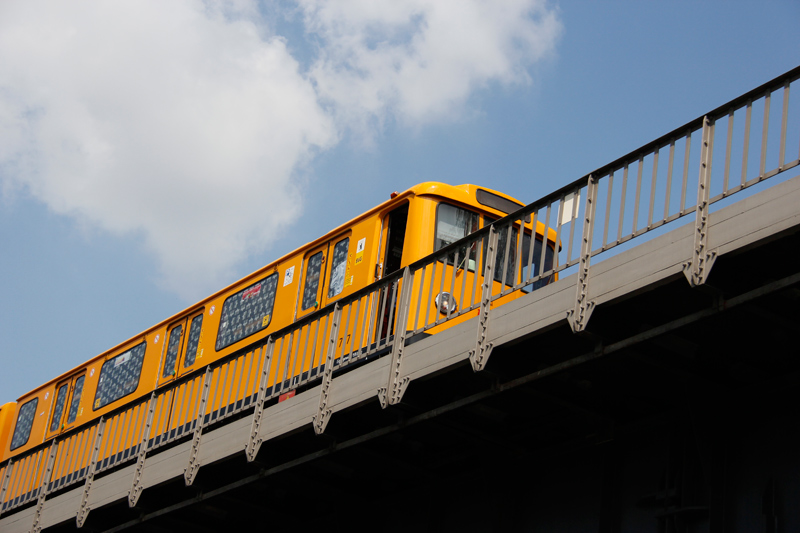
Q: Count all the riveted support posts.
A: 11